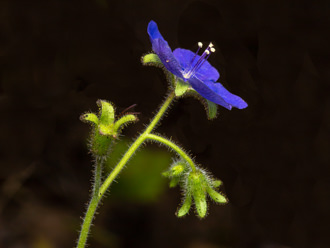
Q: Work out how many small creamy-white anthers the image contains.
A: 4